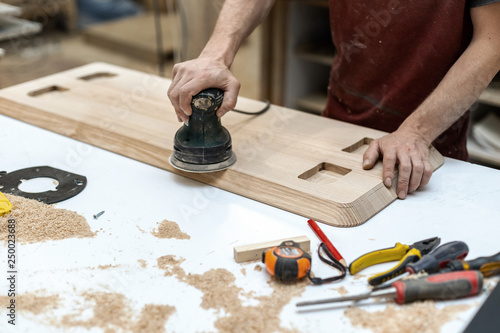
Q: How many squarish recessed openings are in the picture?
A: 4